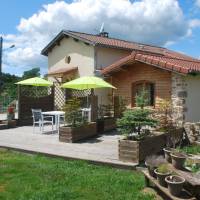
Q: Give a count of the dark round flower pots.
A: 5